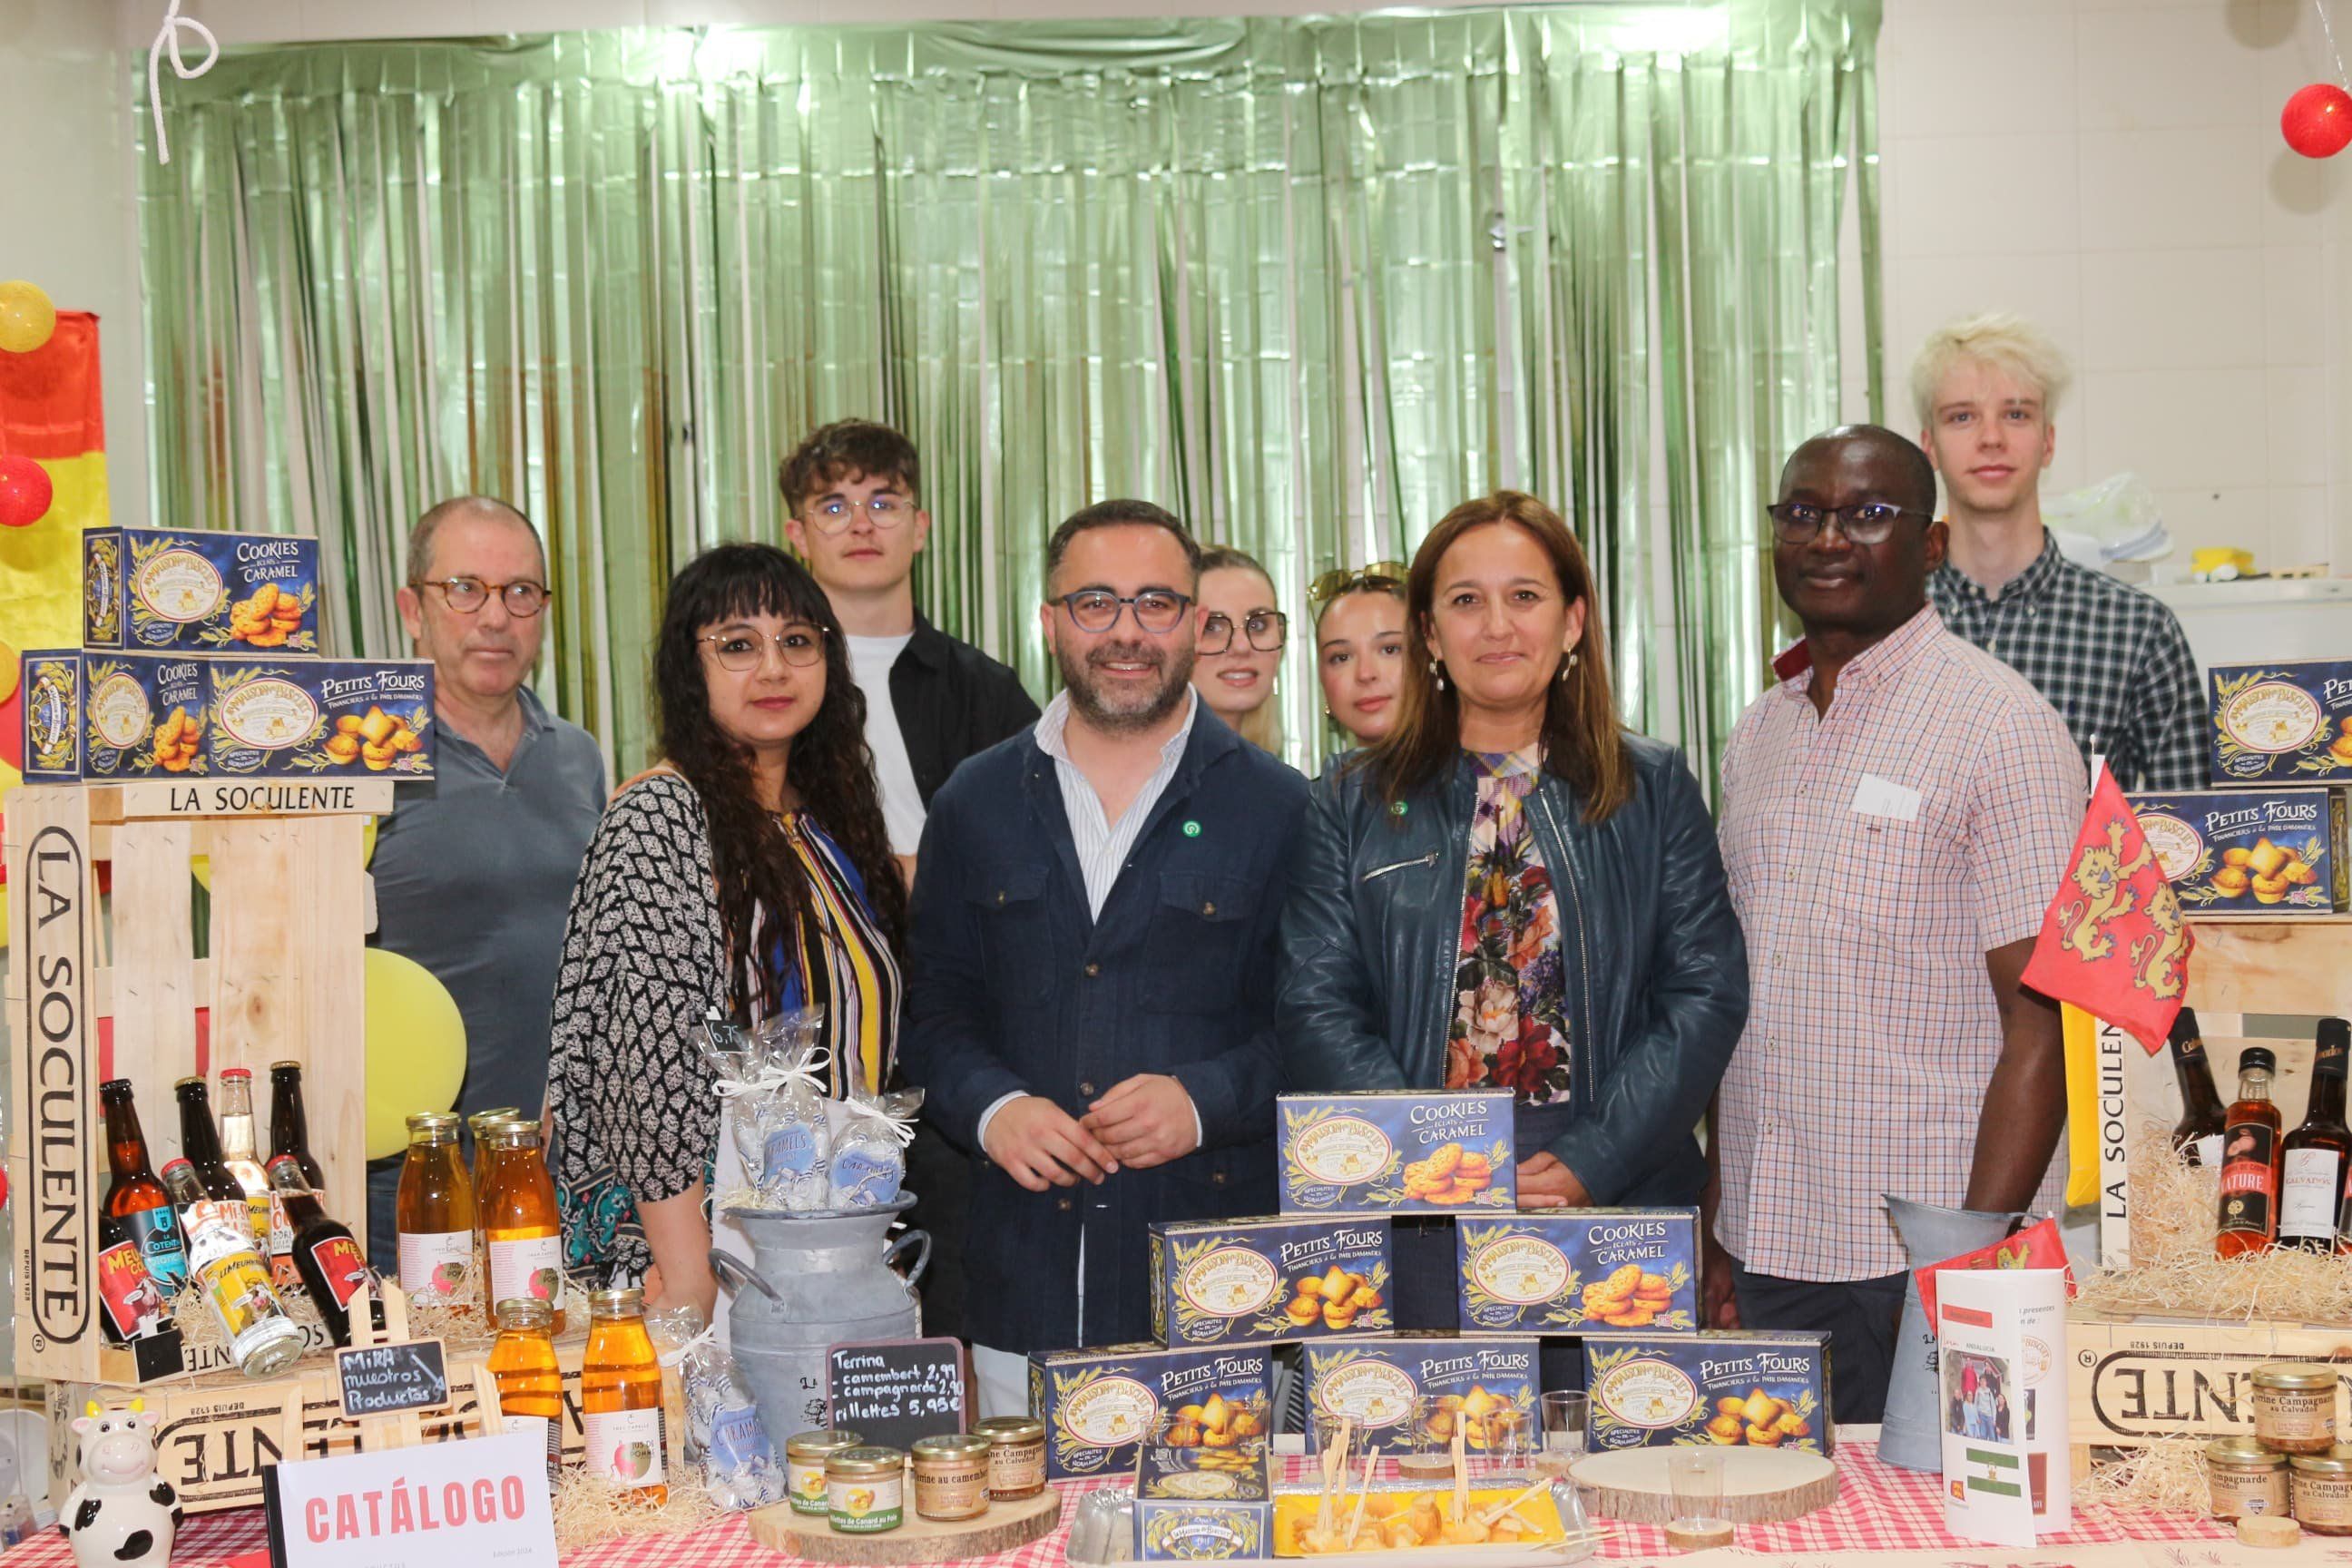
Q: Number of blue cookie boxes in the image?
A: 12